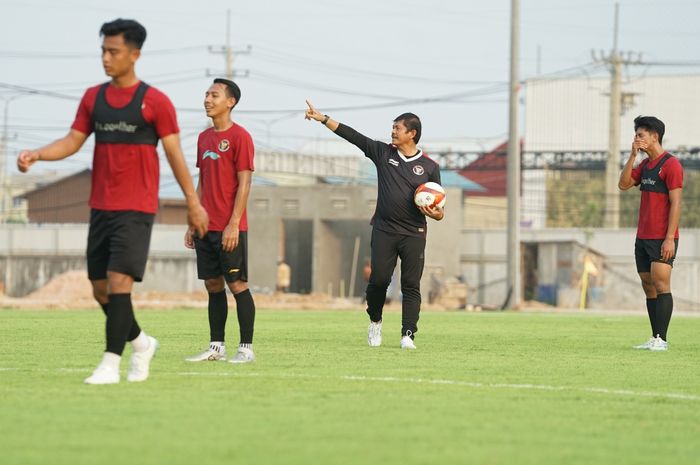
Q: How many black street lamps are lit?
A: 0